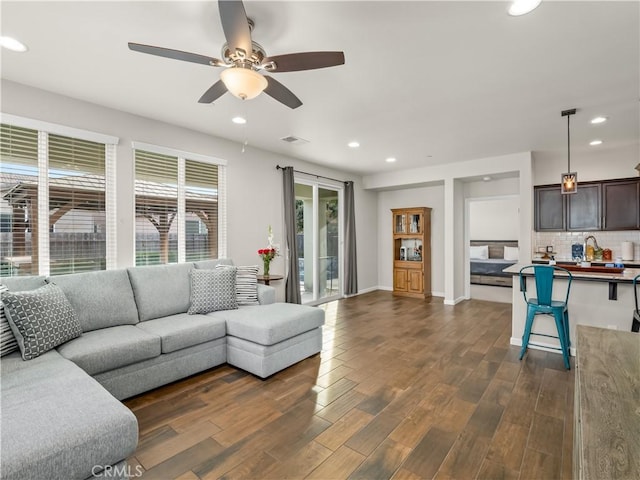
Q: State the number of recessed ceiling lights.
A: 7